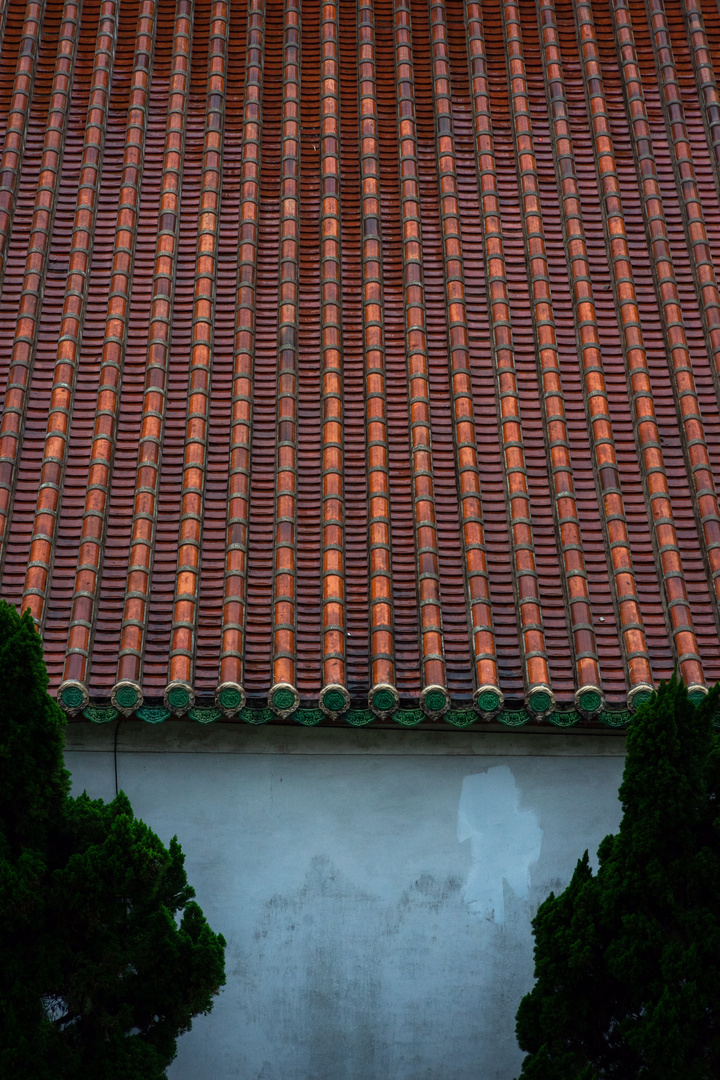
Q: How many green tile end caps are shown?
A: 13